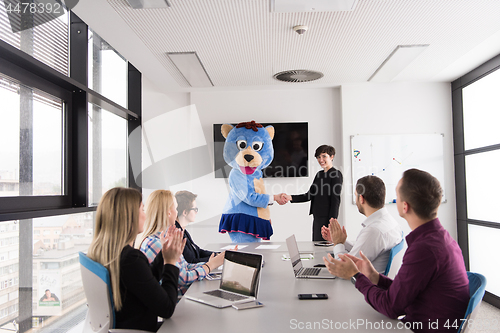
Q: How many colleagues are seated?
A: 5